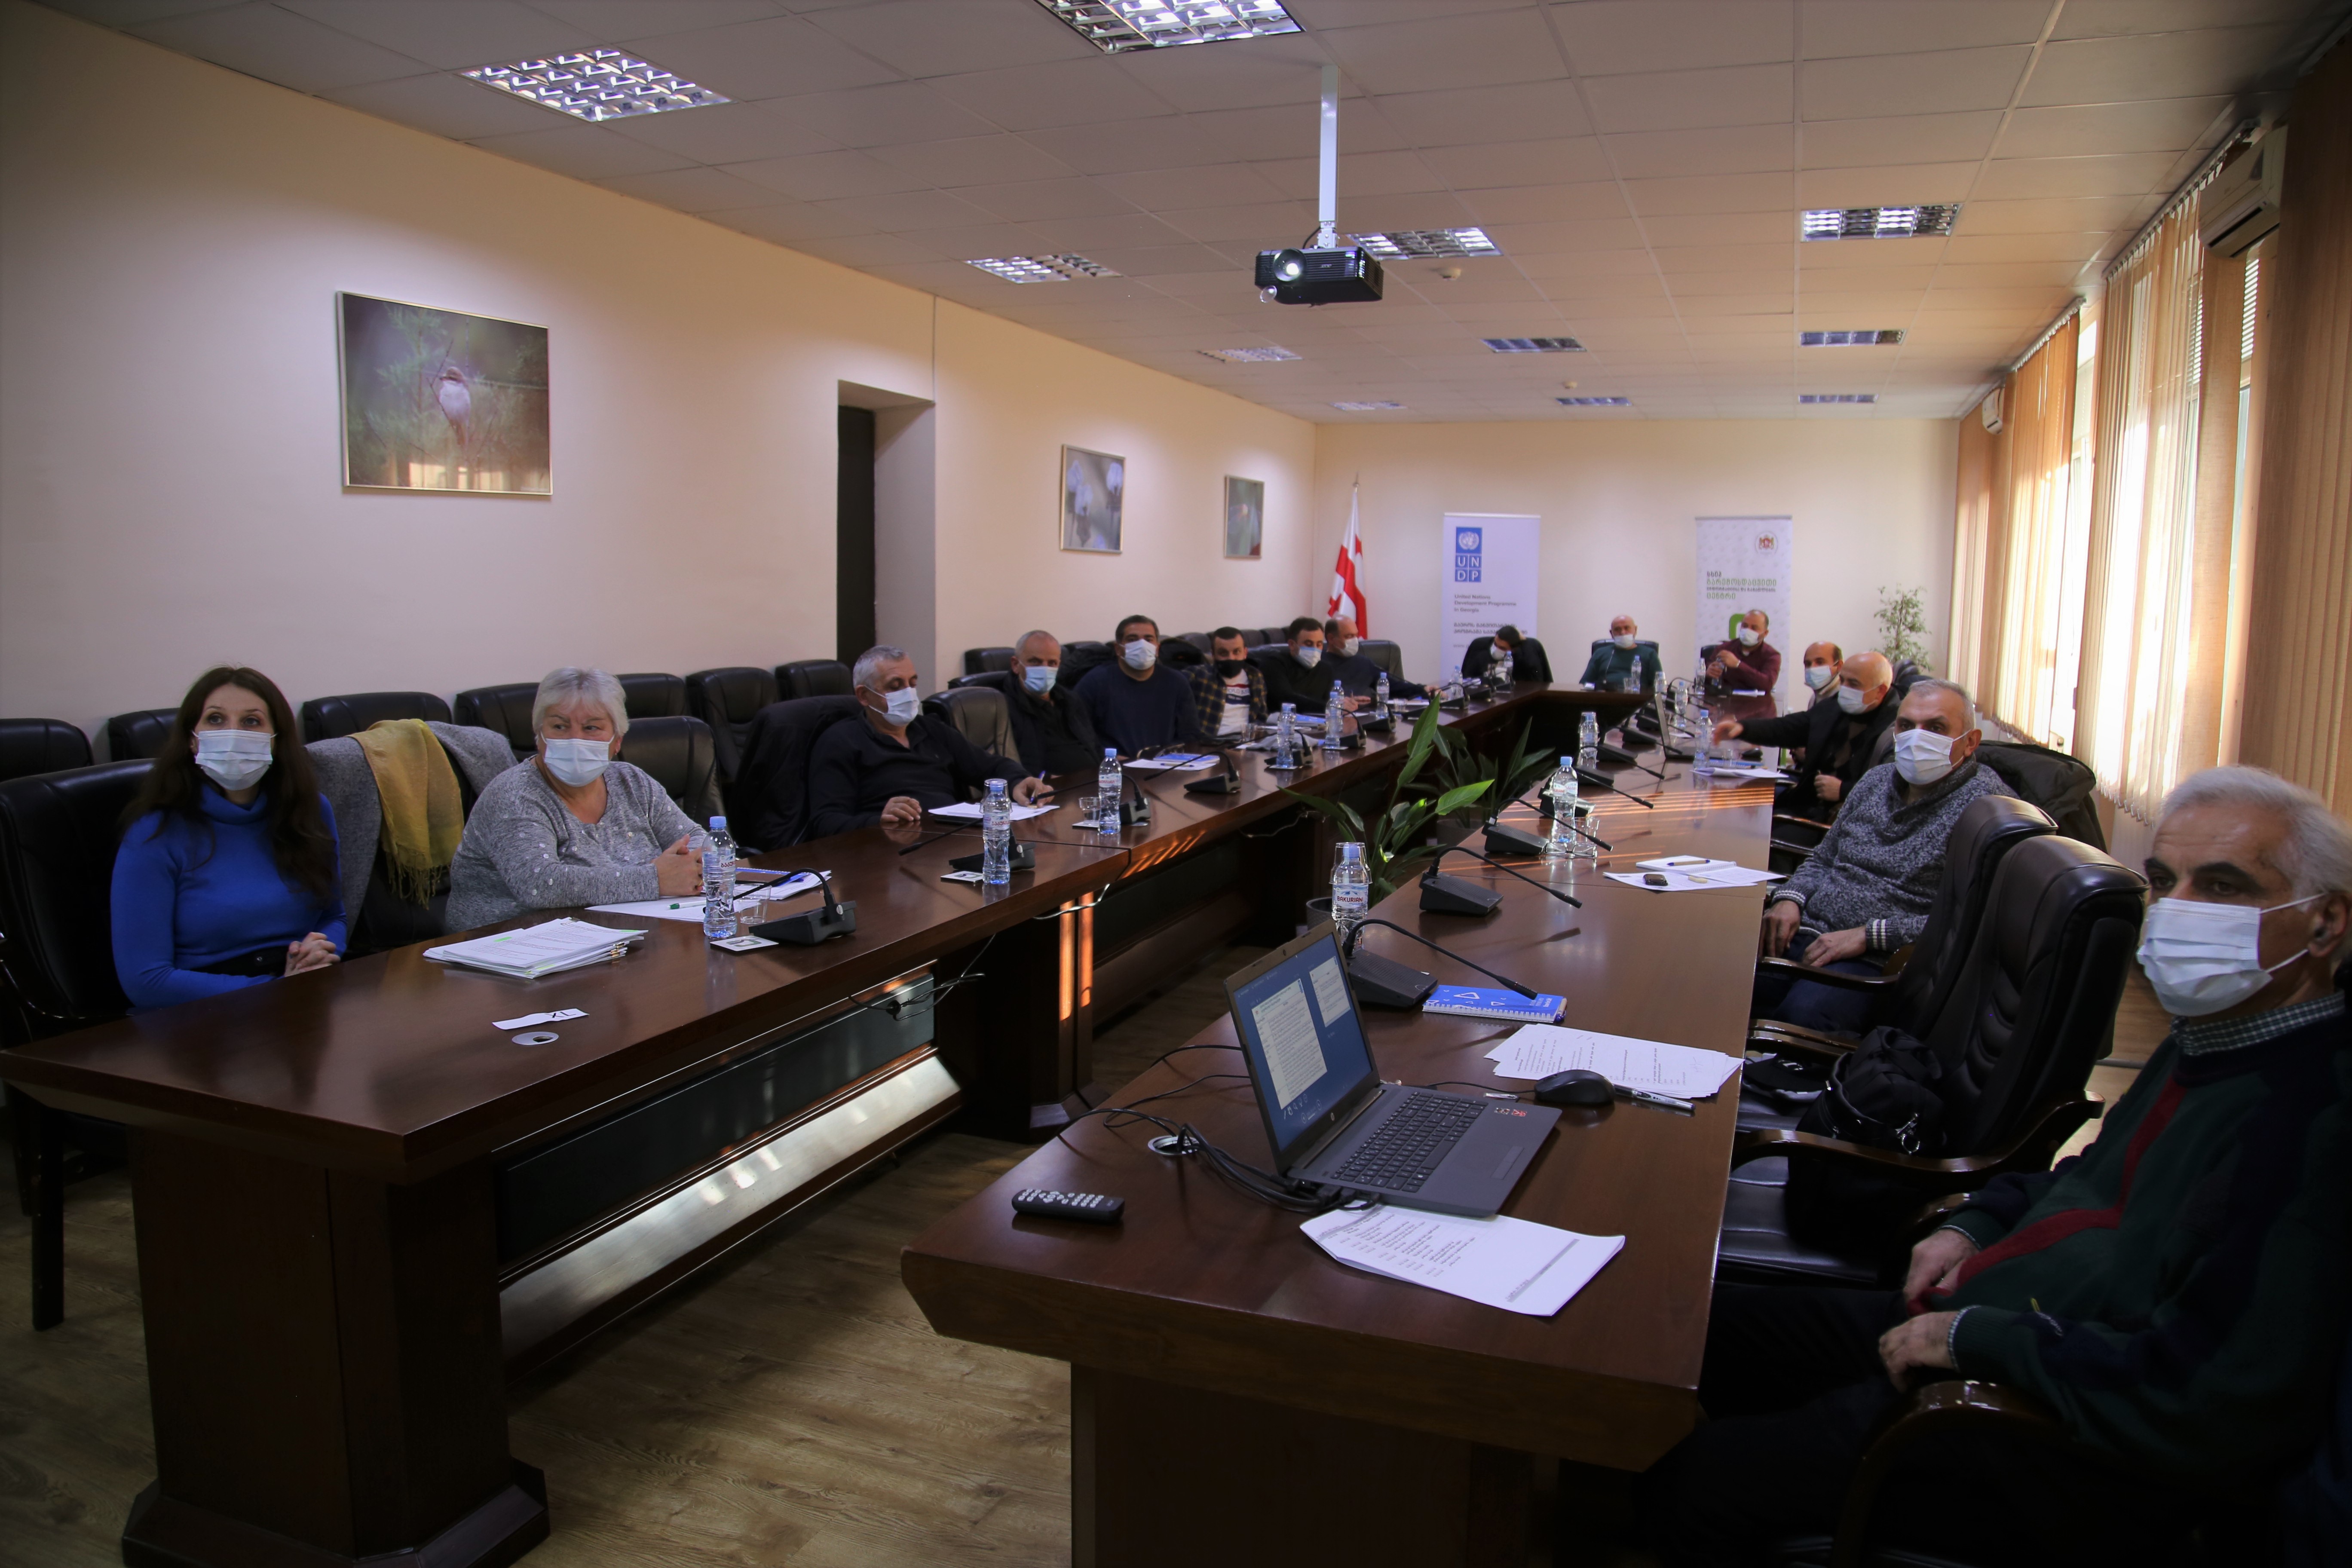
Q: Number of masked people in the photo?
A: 15